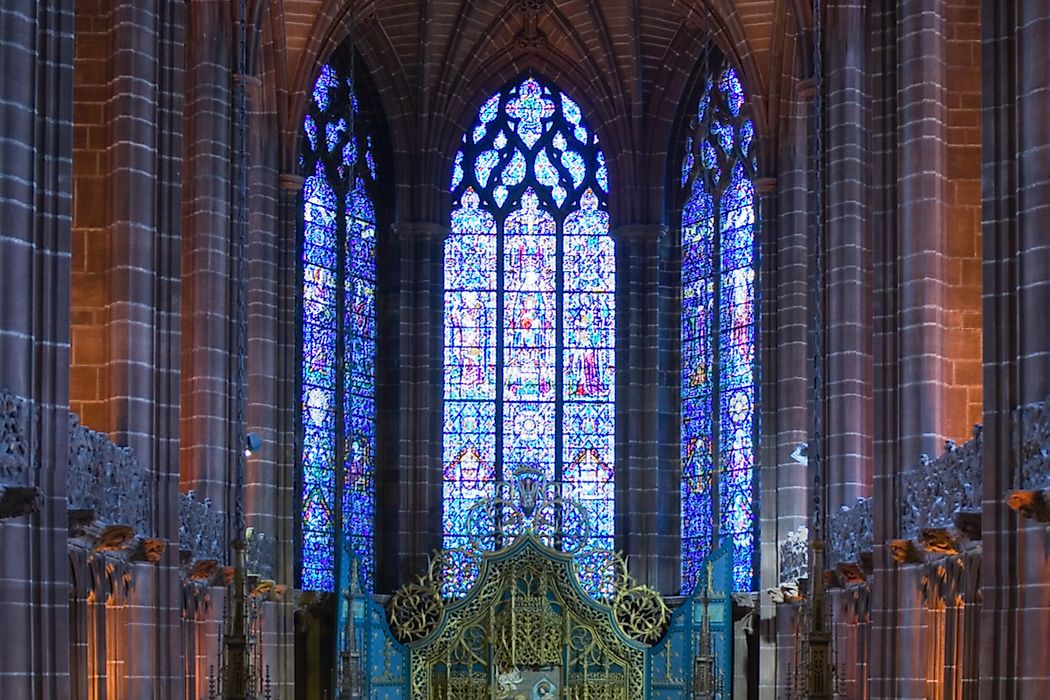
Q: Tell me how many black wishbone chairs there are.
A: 0